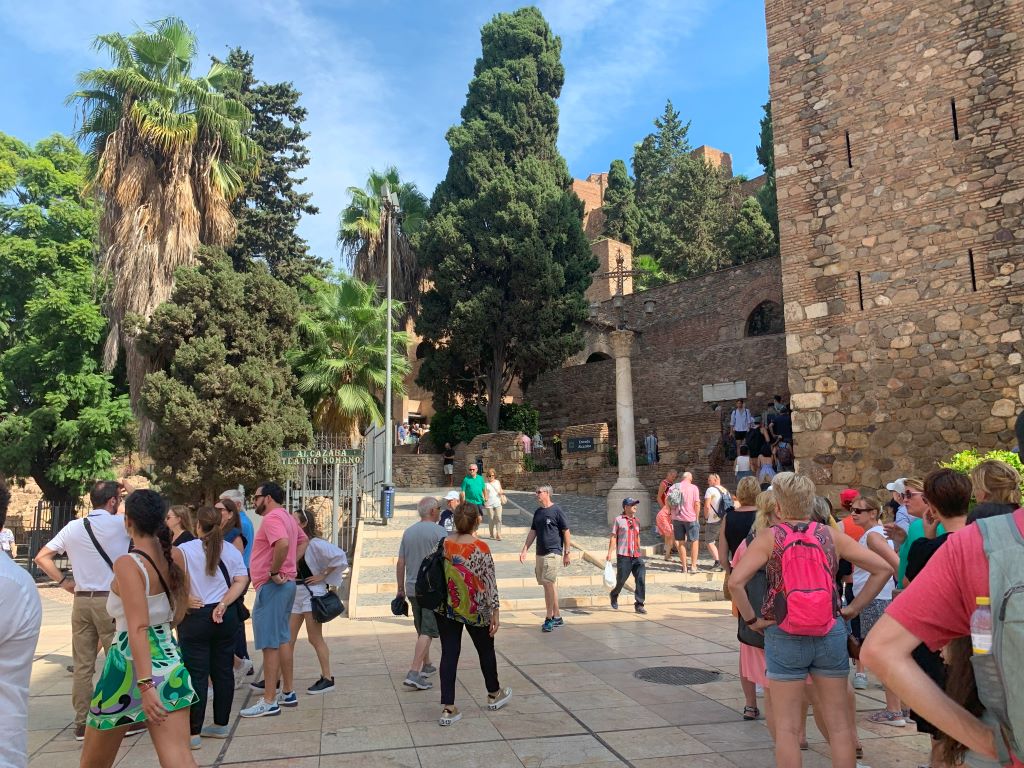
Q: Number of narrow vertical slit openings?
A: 4